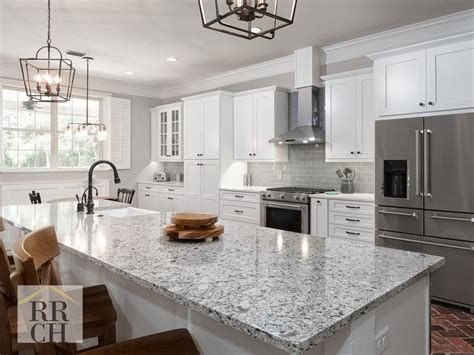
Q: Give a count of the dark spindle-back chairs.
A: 2